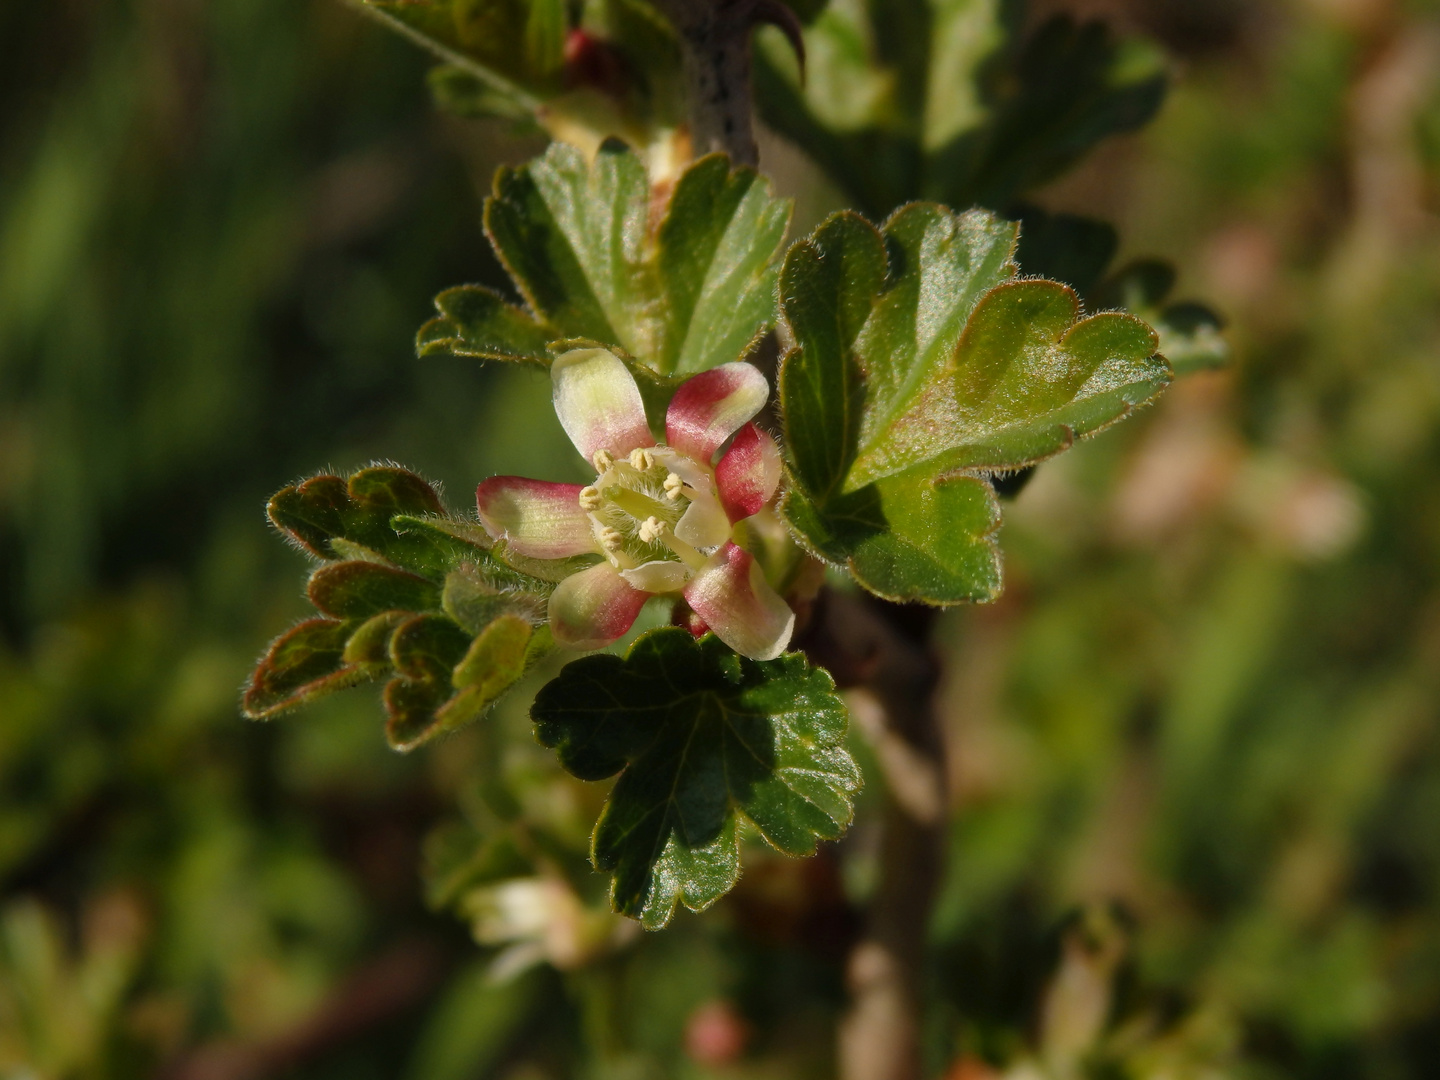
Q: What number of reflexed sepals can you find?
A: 6